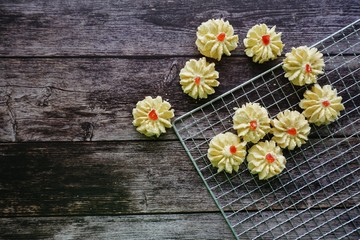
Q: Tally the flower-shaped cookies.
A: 10